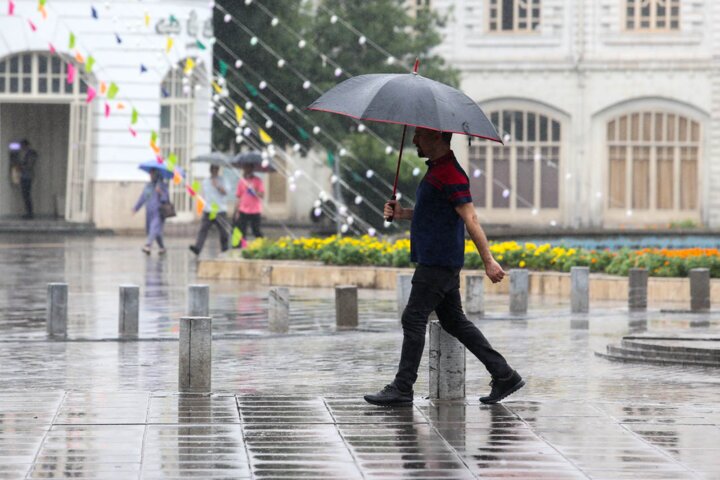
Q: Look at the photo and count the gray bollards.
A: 13